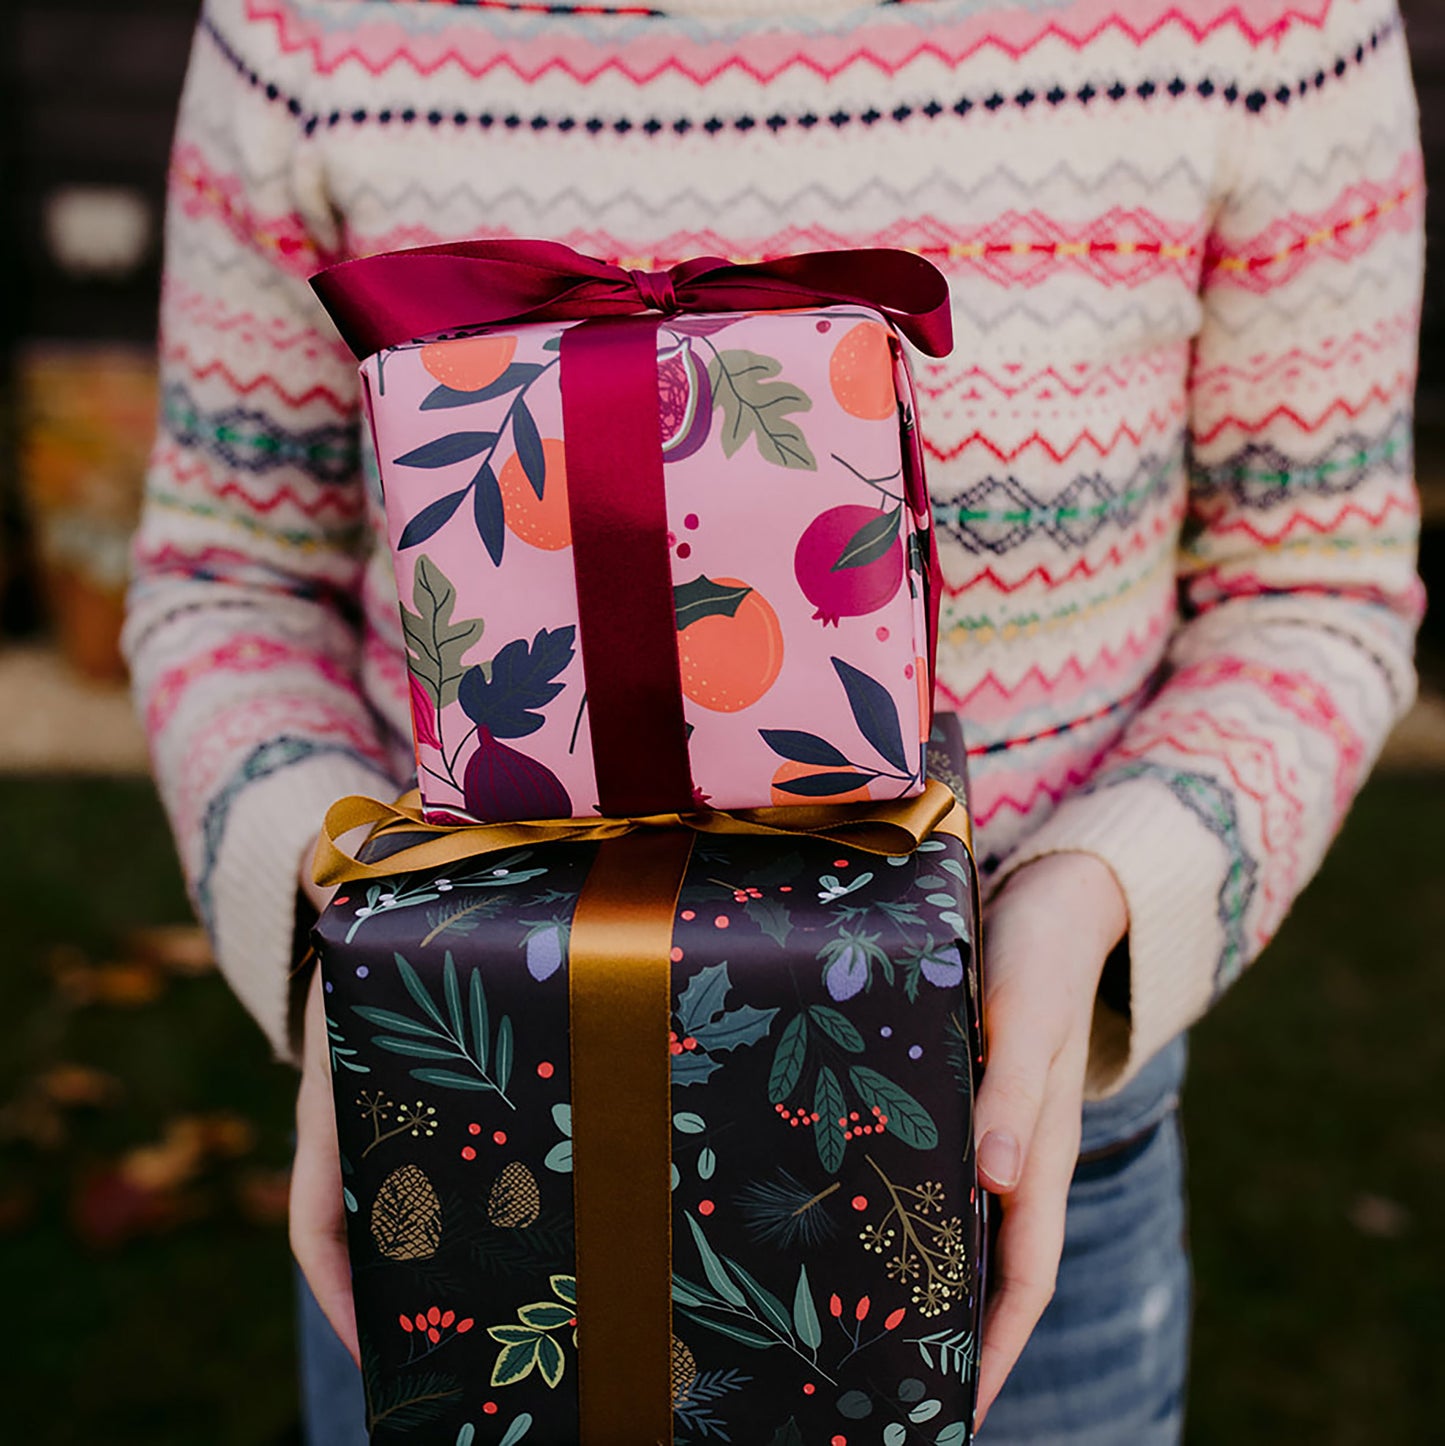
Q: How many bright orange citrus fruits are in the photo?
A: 5